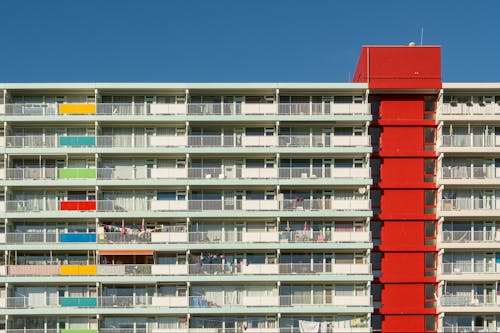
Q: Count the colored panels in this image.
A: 8